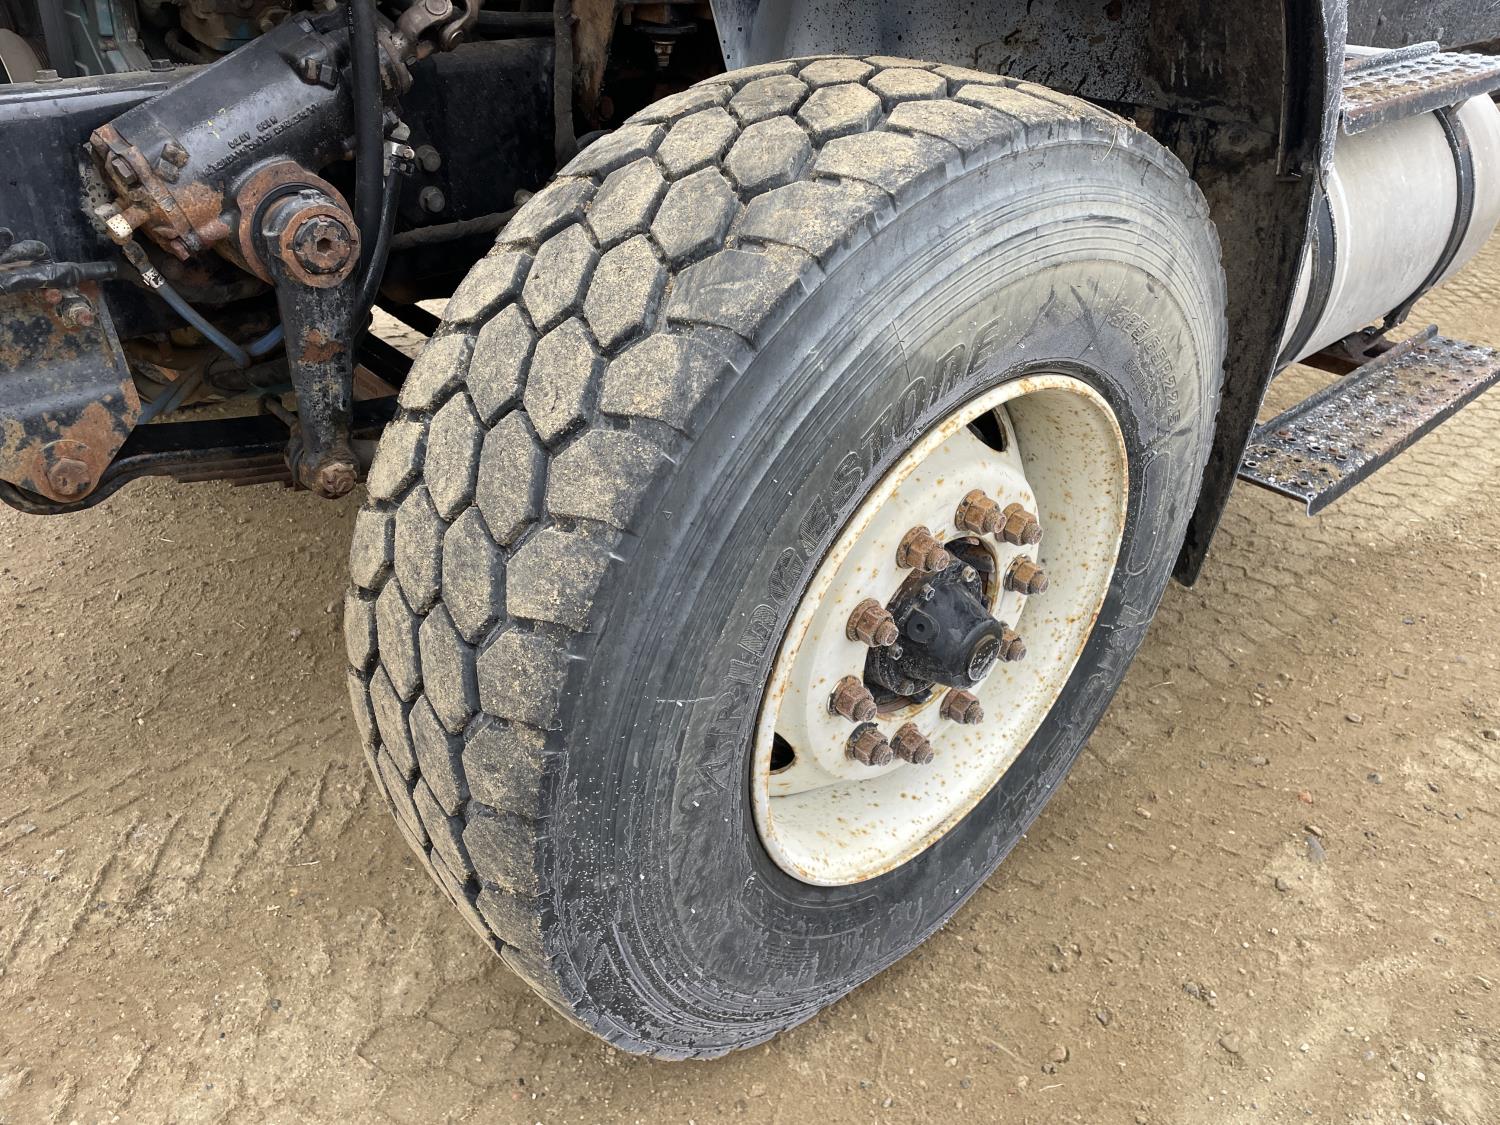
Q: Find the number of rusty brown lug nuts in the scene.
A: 10